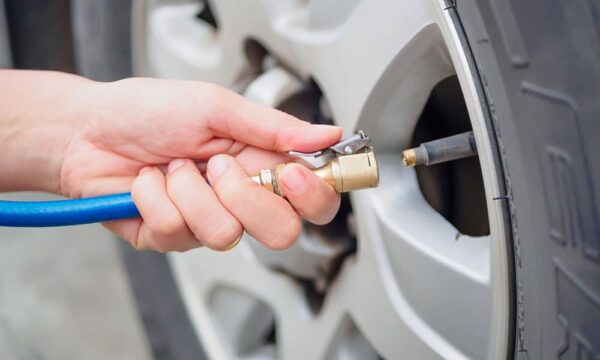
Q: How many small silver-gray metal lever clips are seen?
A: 1